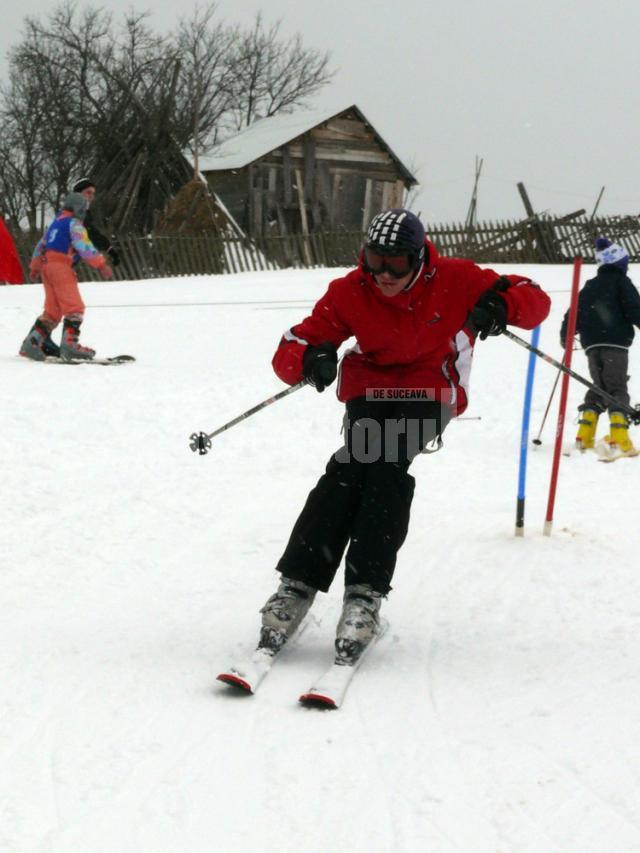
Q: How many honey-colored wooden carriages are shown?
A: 0